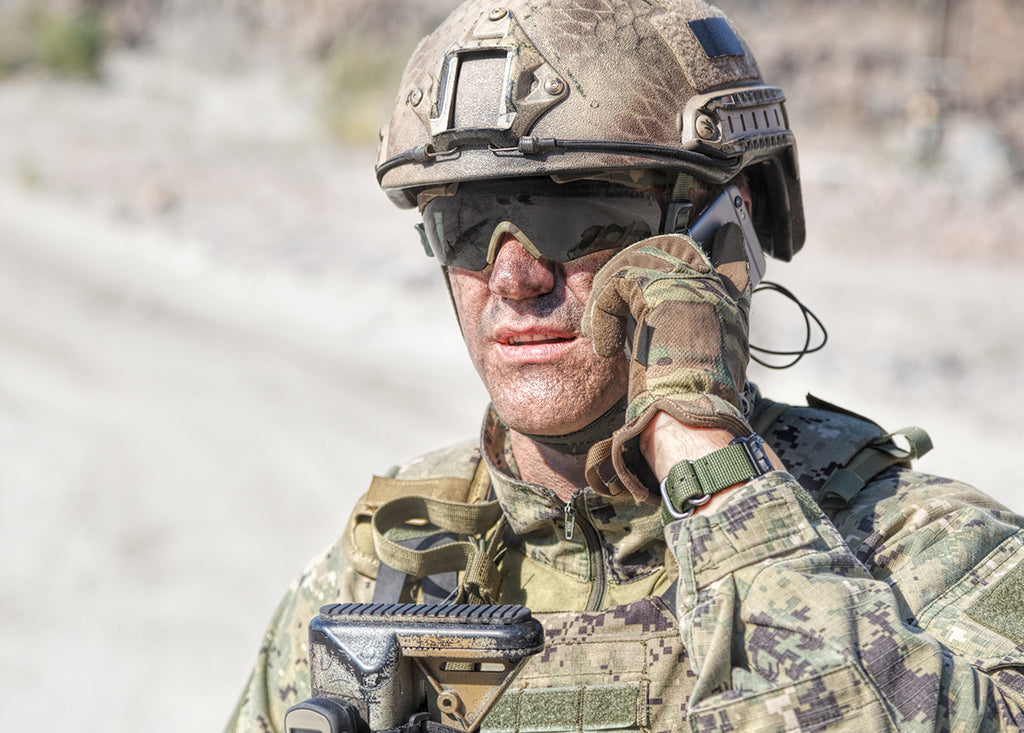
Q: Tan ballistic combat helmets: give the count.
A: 1